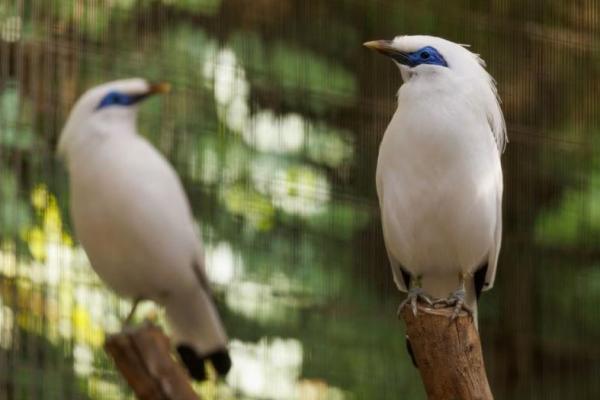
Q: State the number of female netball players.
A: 0